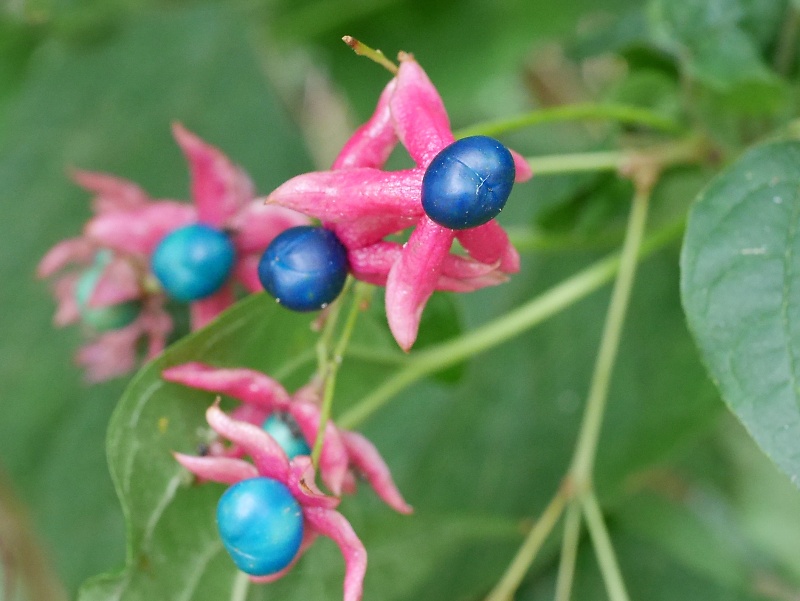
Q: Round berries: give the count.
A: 6